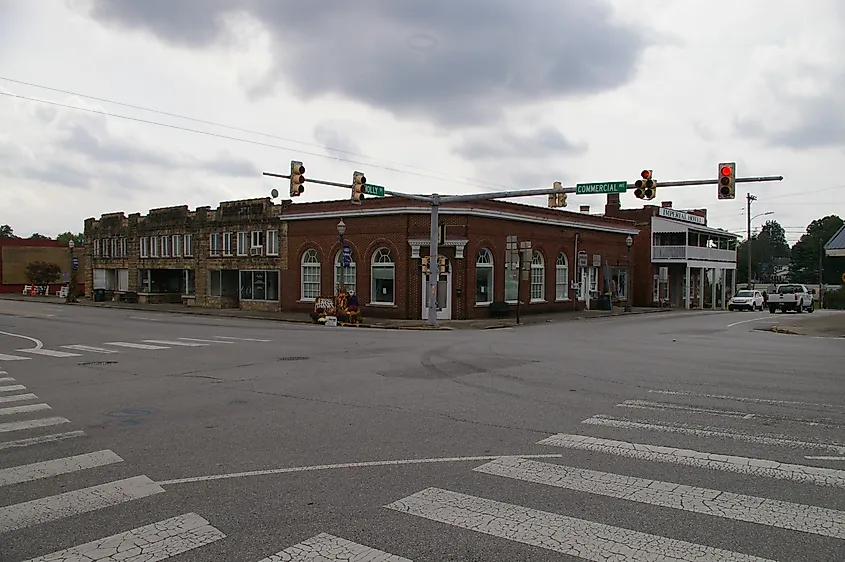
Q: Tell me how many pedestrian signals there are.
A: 2